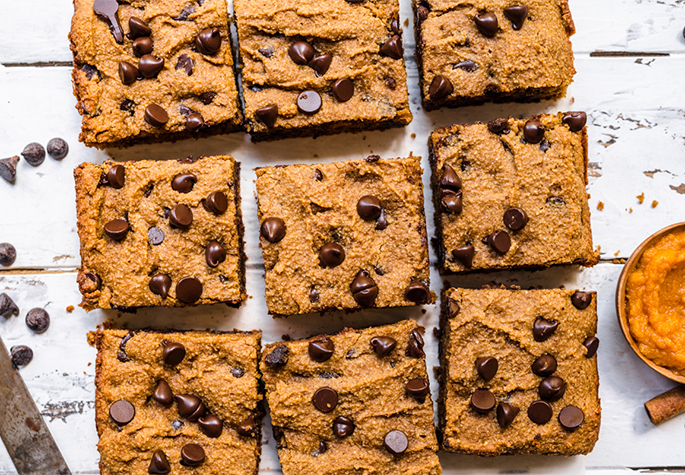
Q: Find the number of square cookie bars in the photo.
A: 9